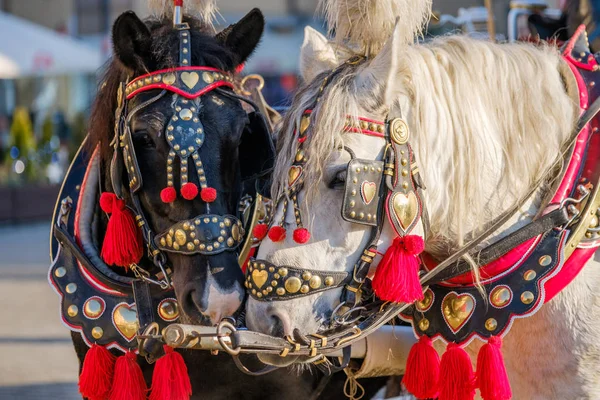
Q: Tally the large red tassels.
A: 8